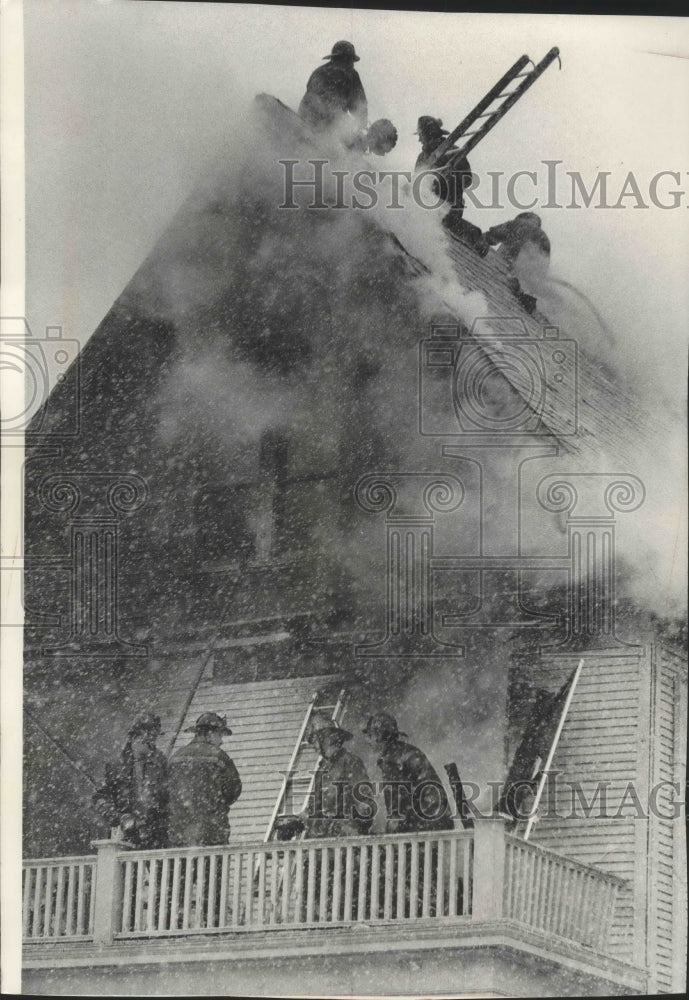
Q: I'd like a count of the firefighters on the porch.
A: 4